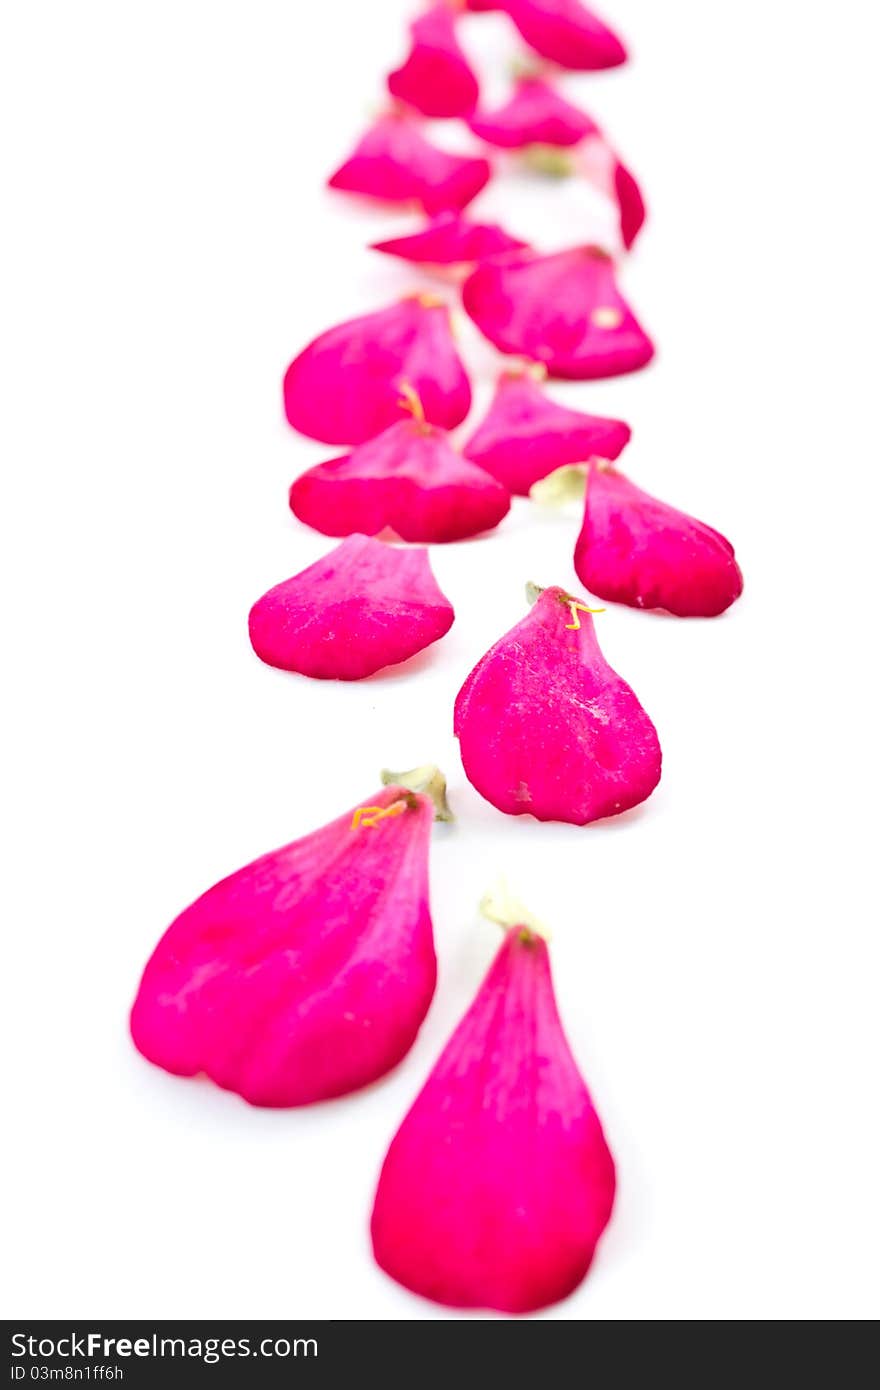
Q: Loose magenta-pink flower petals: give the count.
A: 15